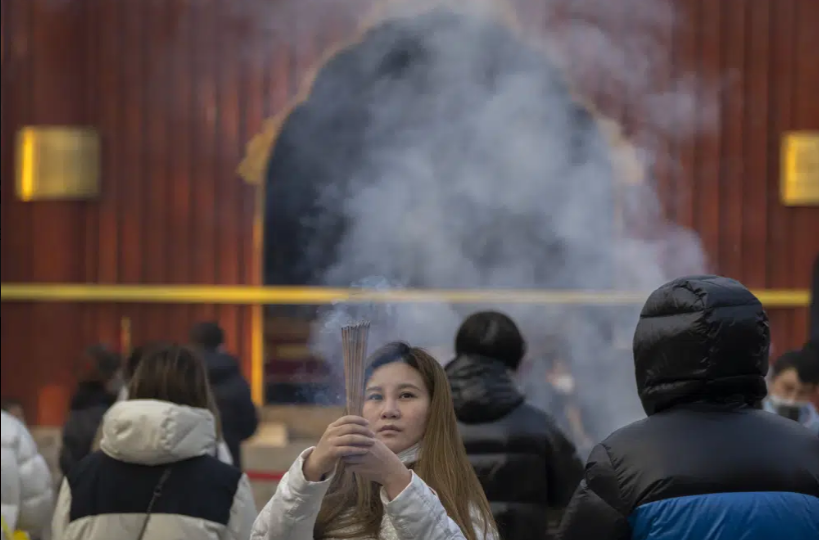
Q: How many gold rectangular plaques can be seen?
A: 2